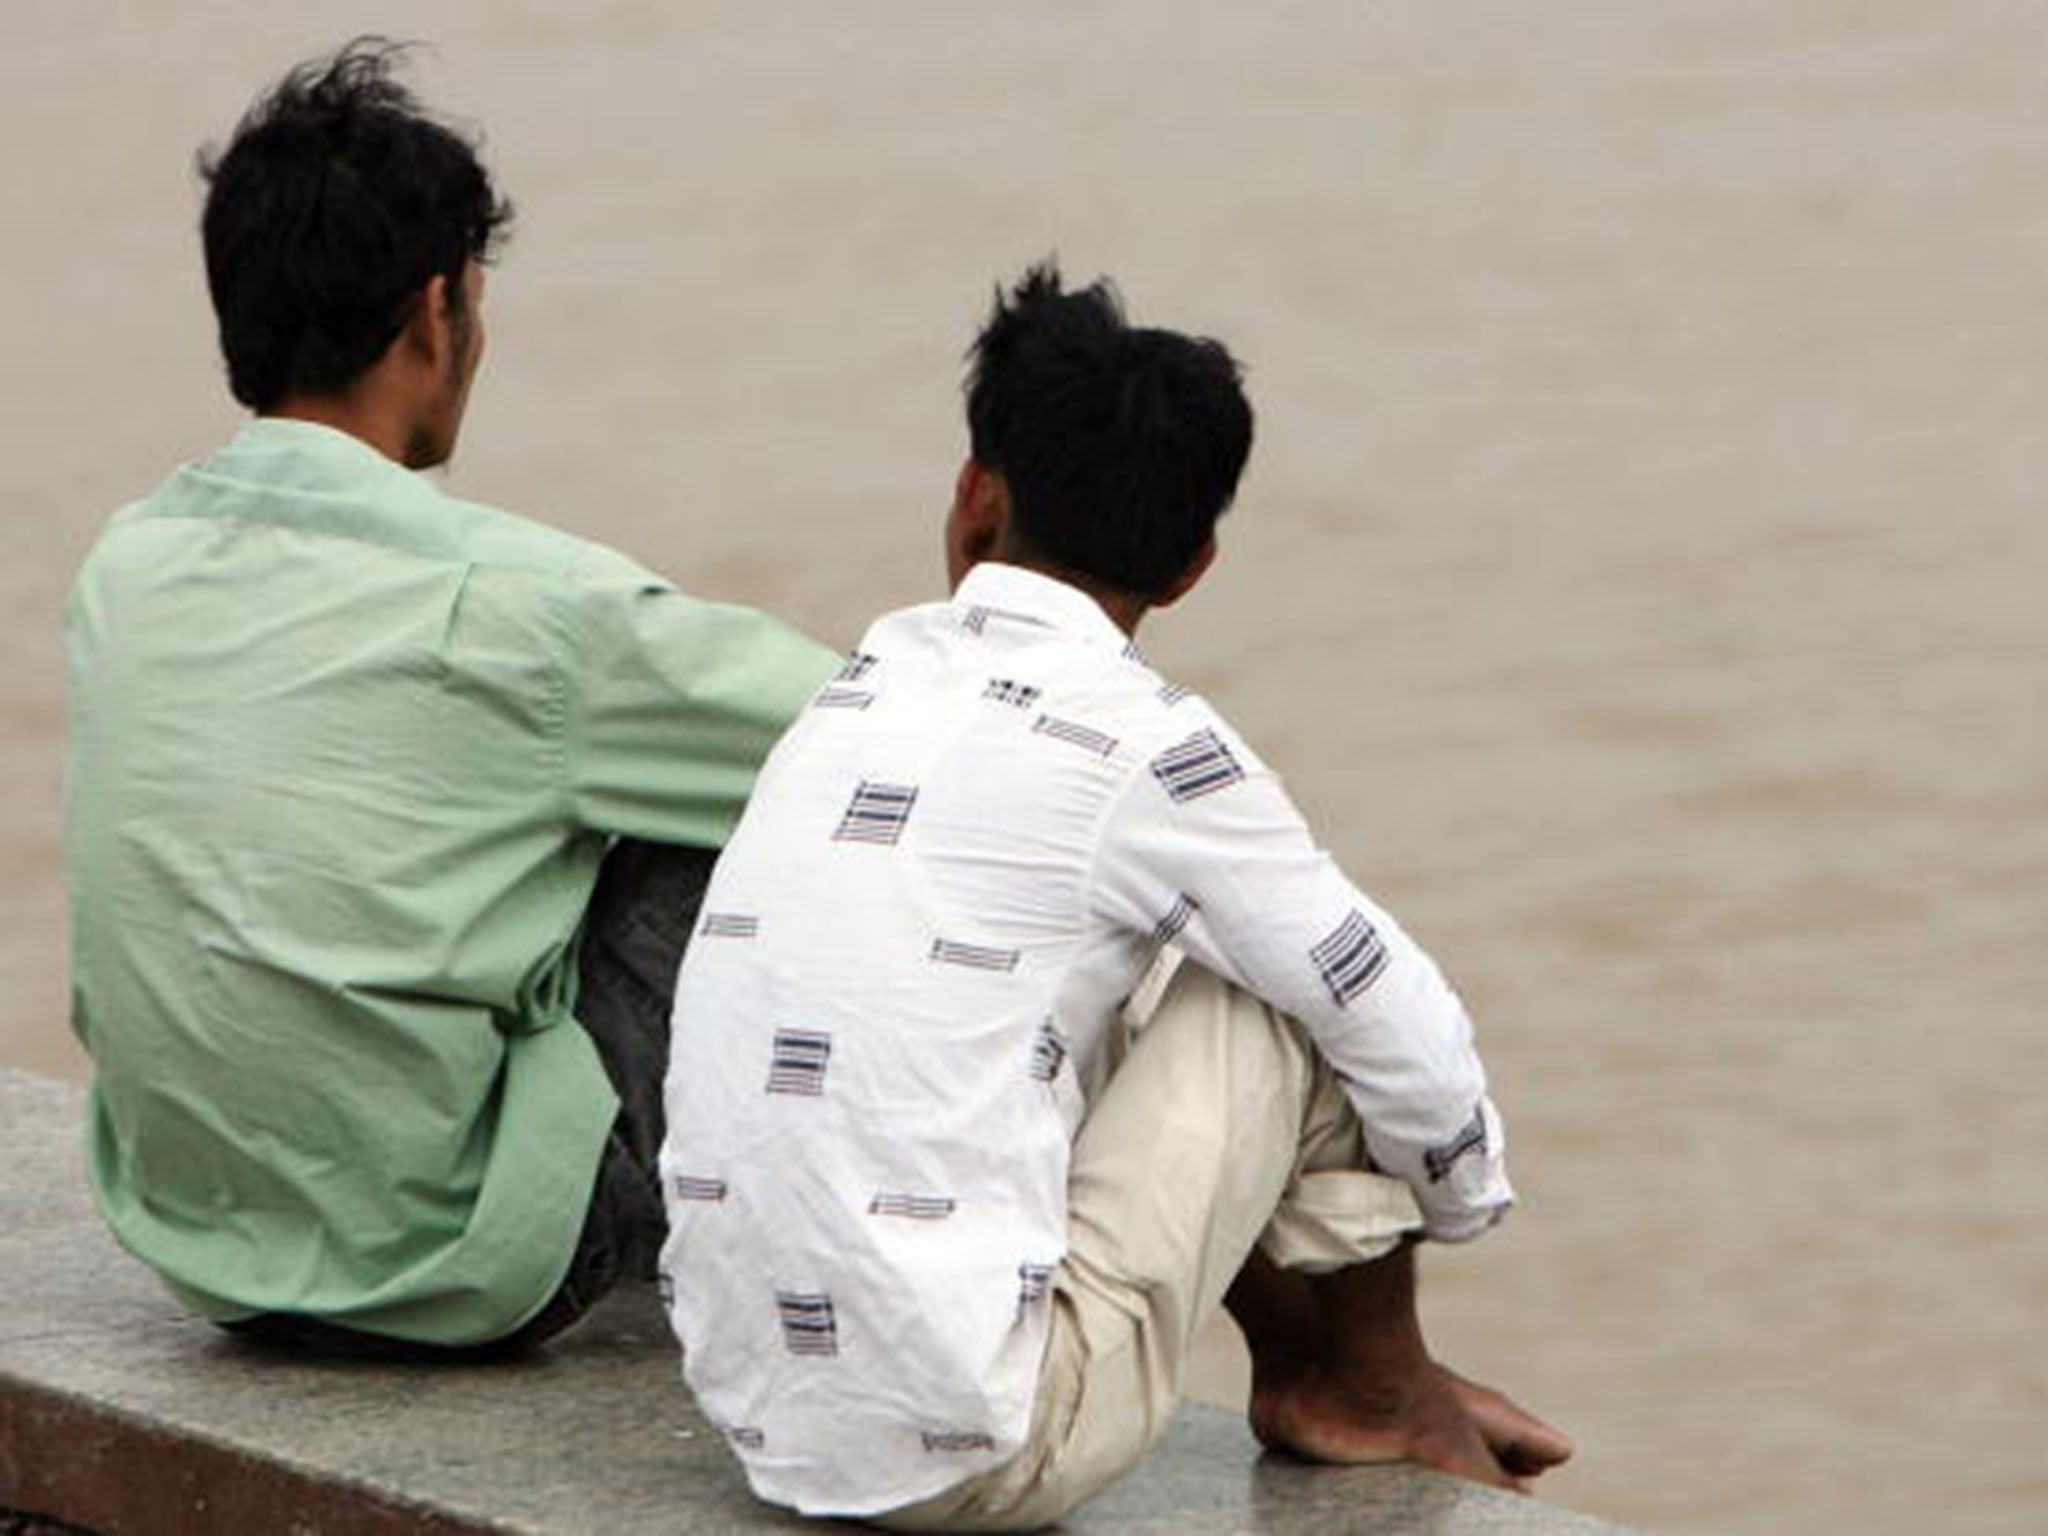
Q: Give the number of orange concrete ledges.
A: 0